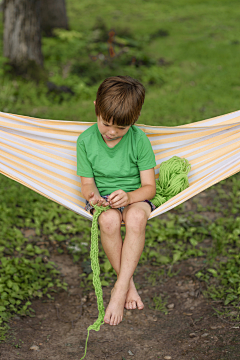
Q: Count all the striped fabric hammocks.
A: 1